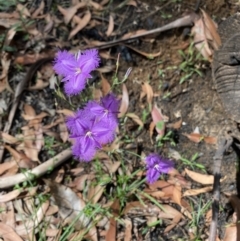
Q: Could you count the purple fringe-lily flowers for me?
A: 4